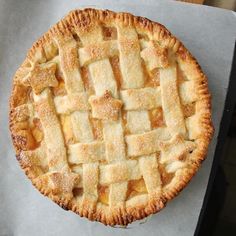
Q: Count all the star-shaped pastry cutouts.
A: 5